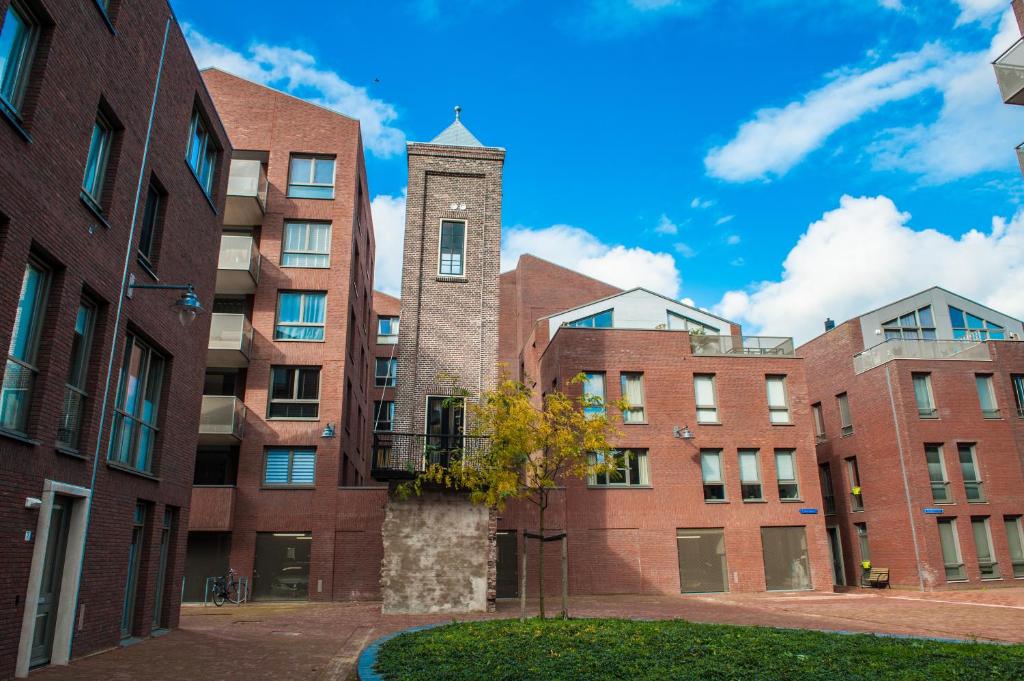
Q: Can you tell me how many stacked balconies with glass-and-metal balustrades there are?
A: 4